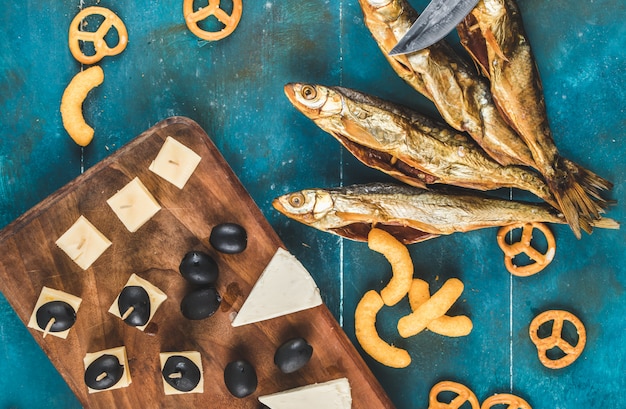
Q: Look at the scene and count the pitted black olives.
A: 9